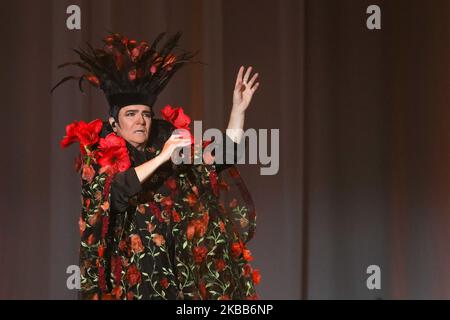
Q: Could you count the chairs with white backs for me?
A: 0